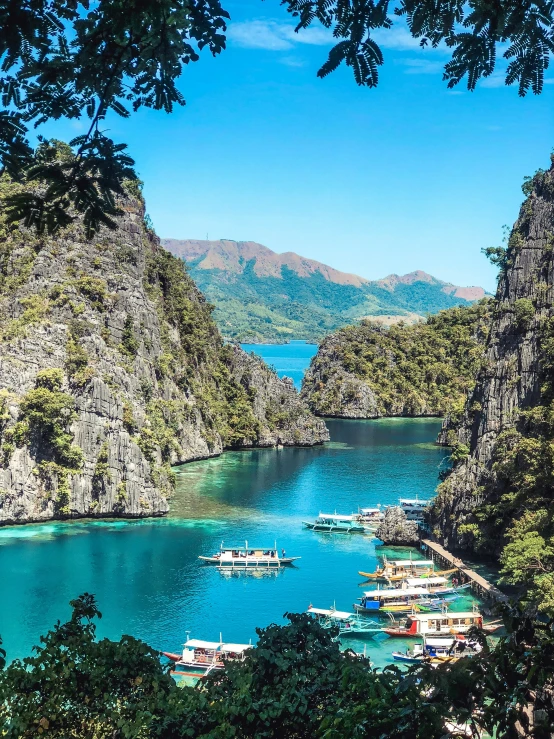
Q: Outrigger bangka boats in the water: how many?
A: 11